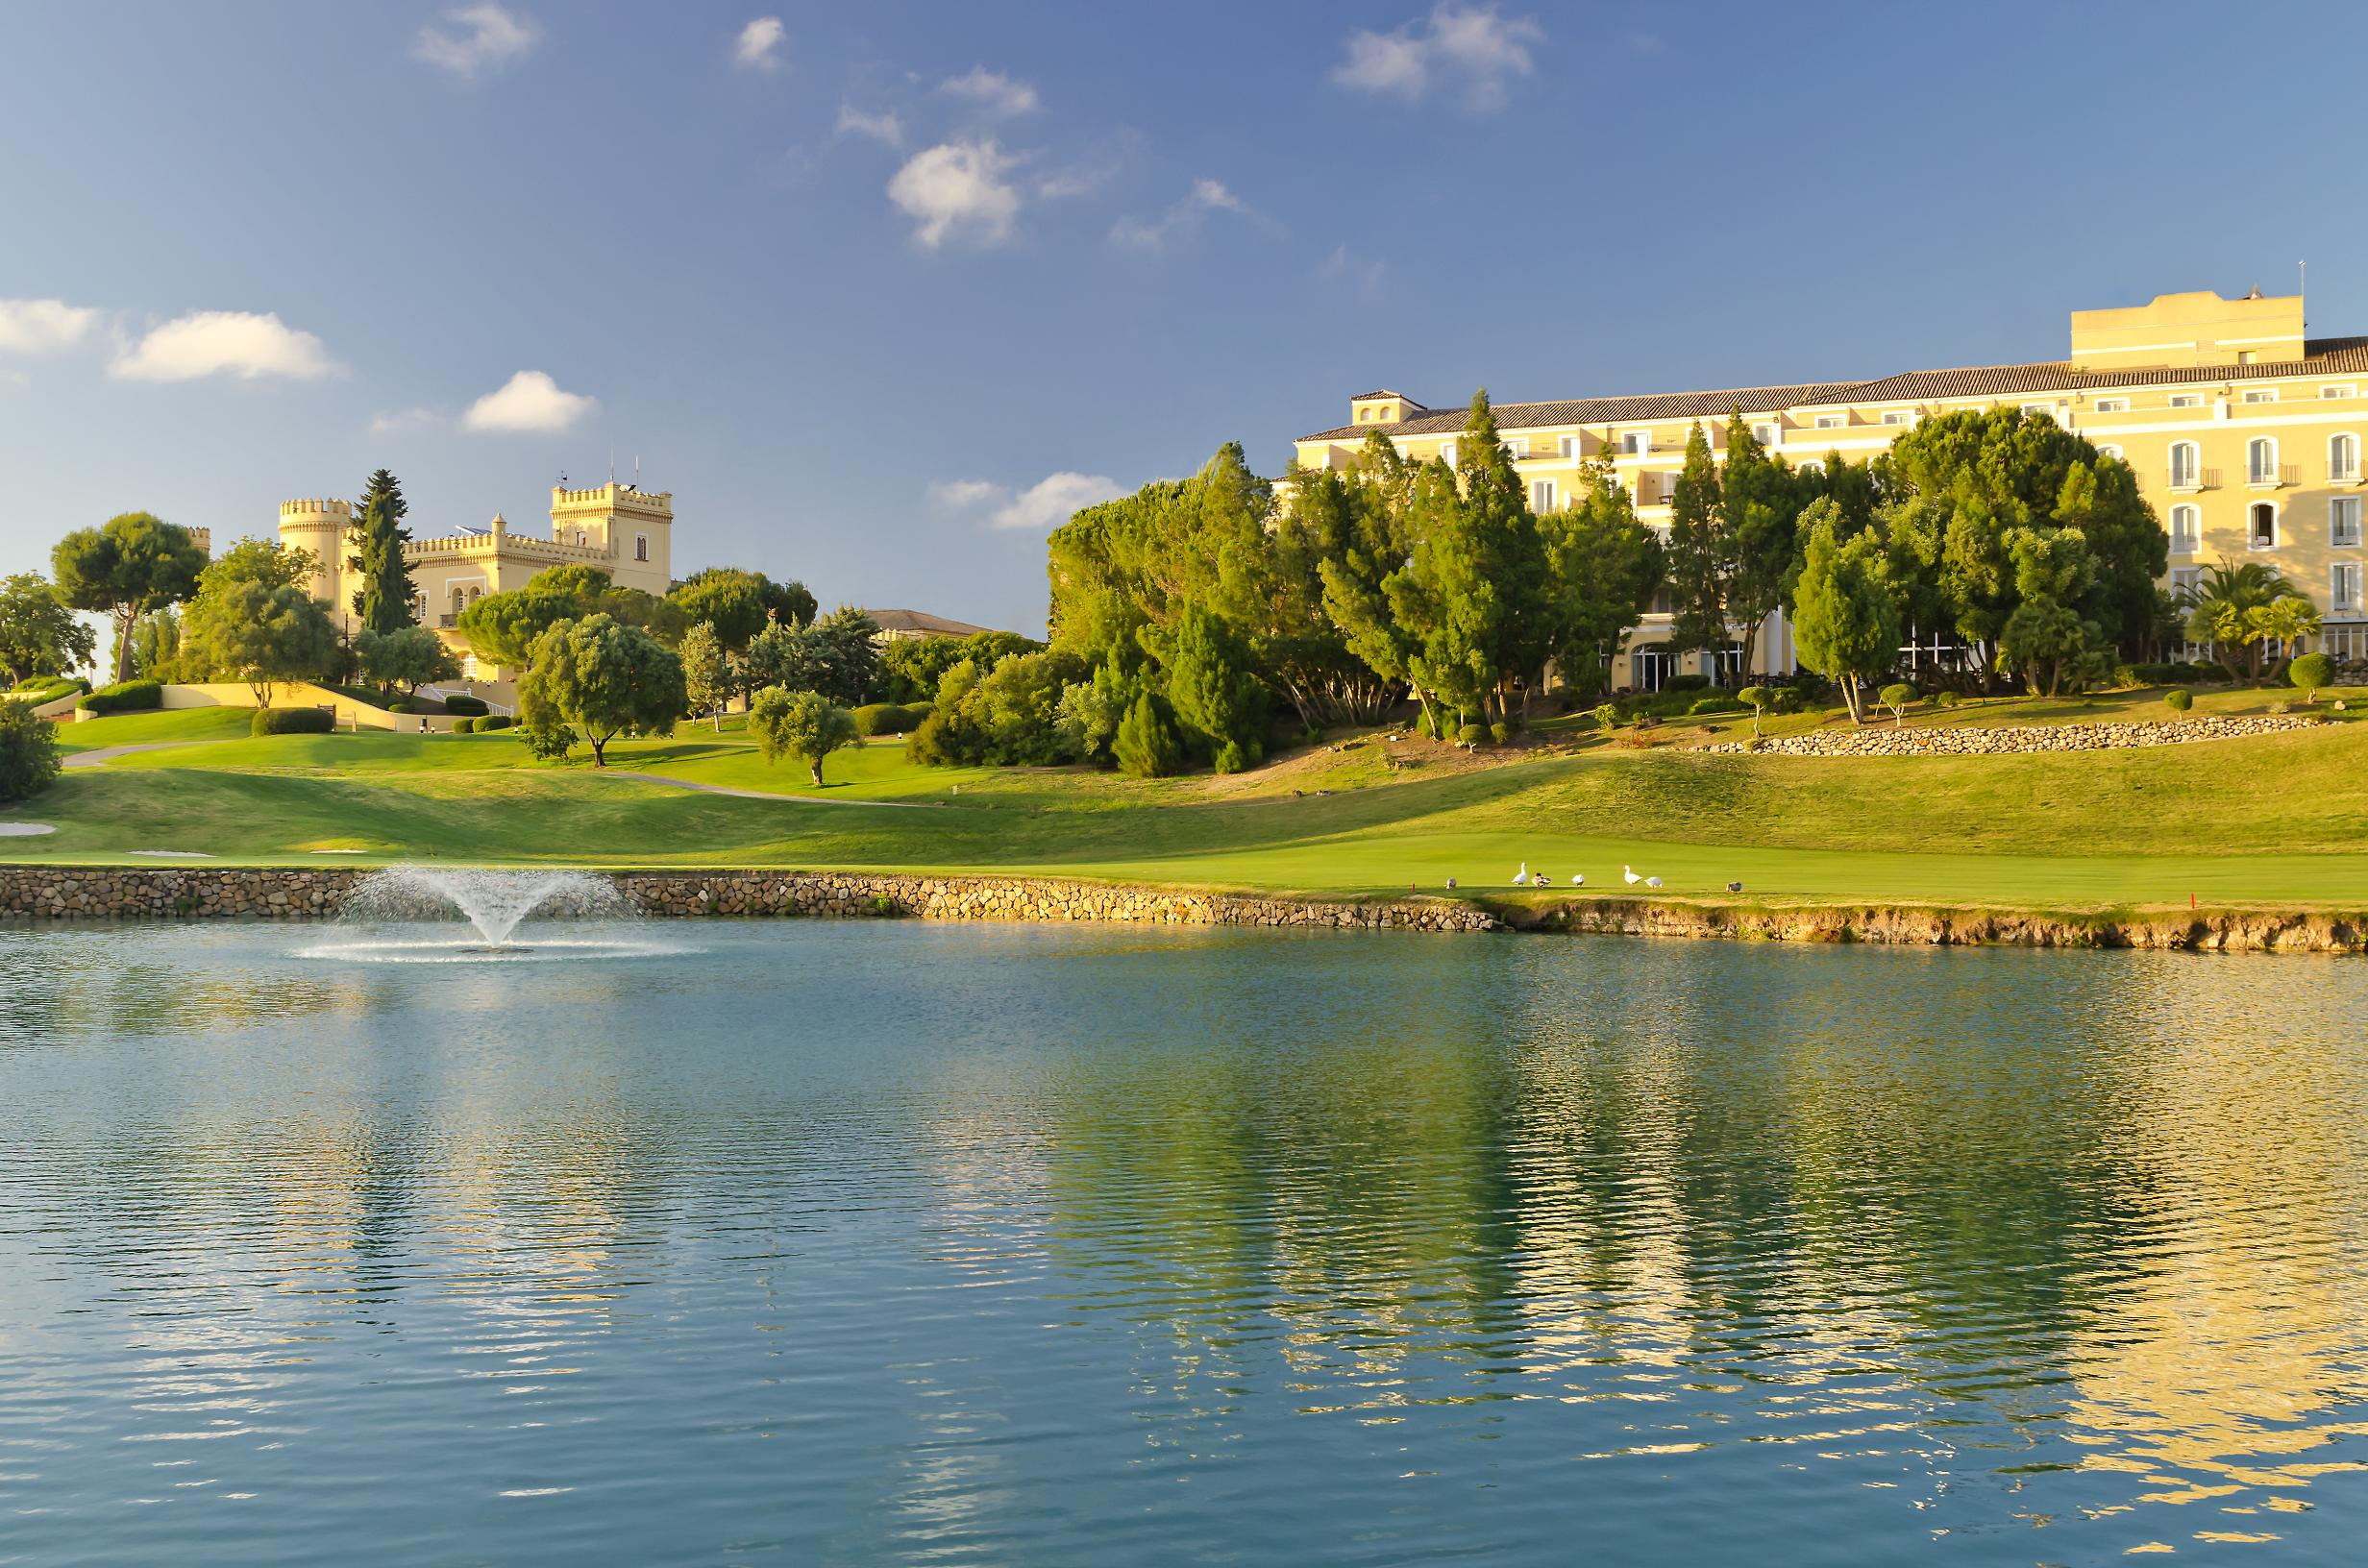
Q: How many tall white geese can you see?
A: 2